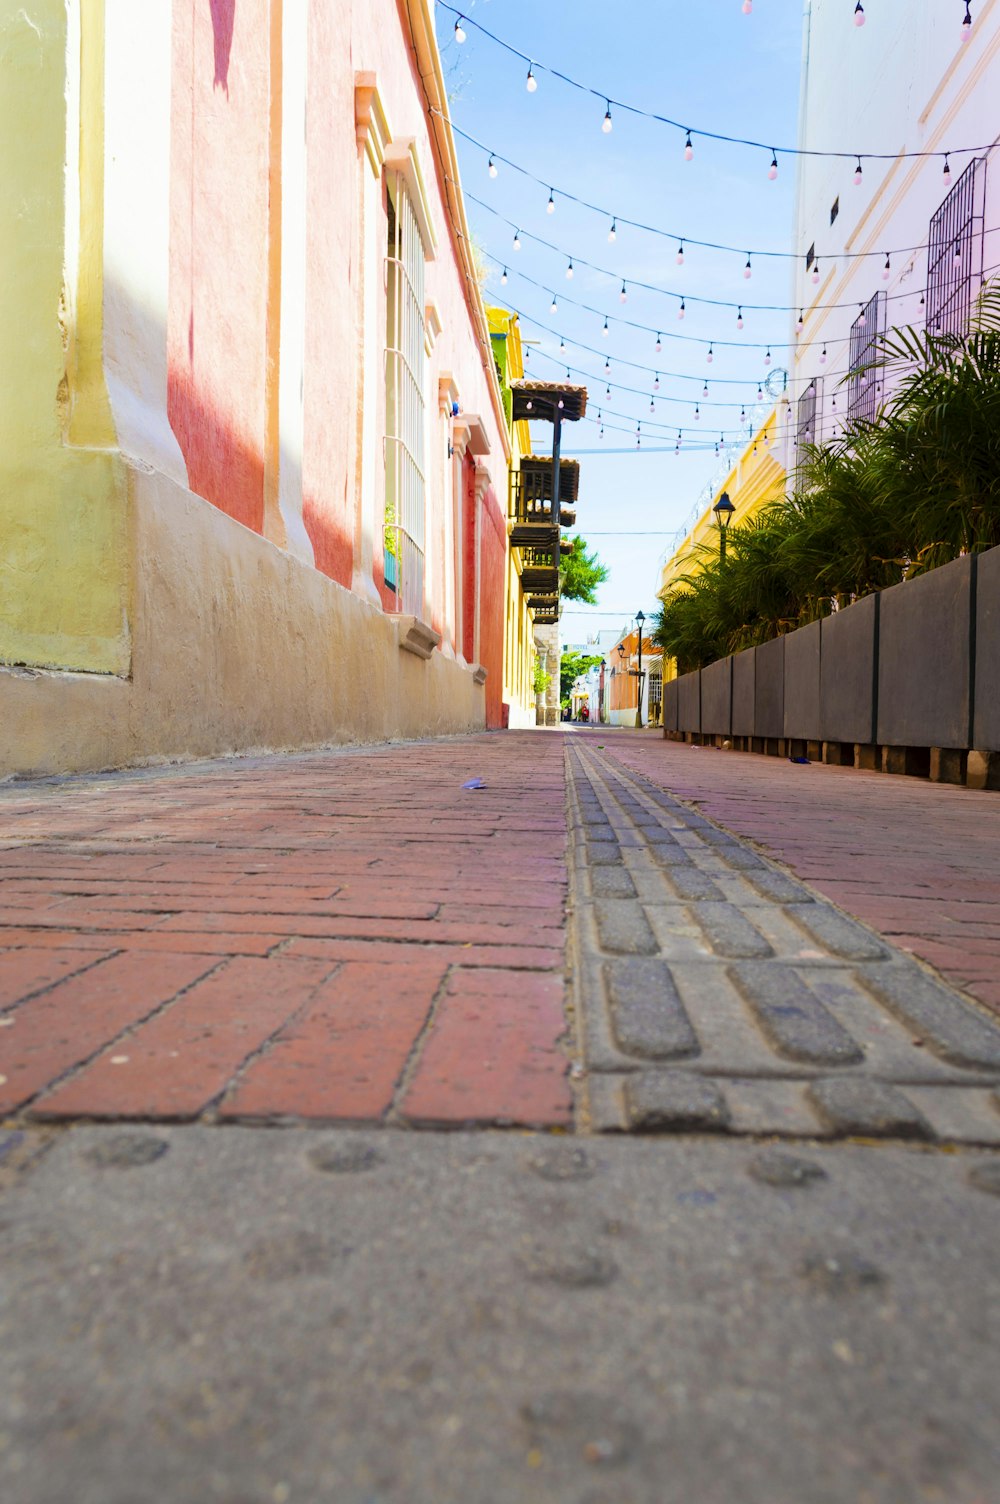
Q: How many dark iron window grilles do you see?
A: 3